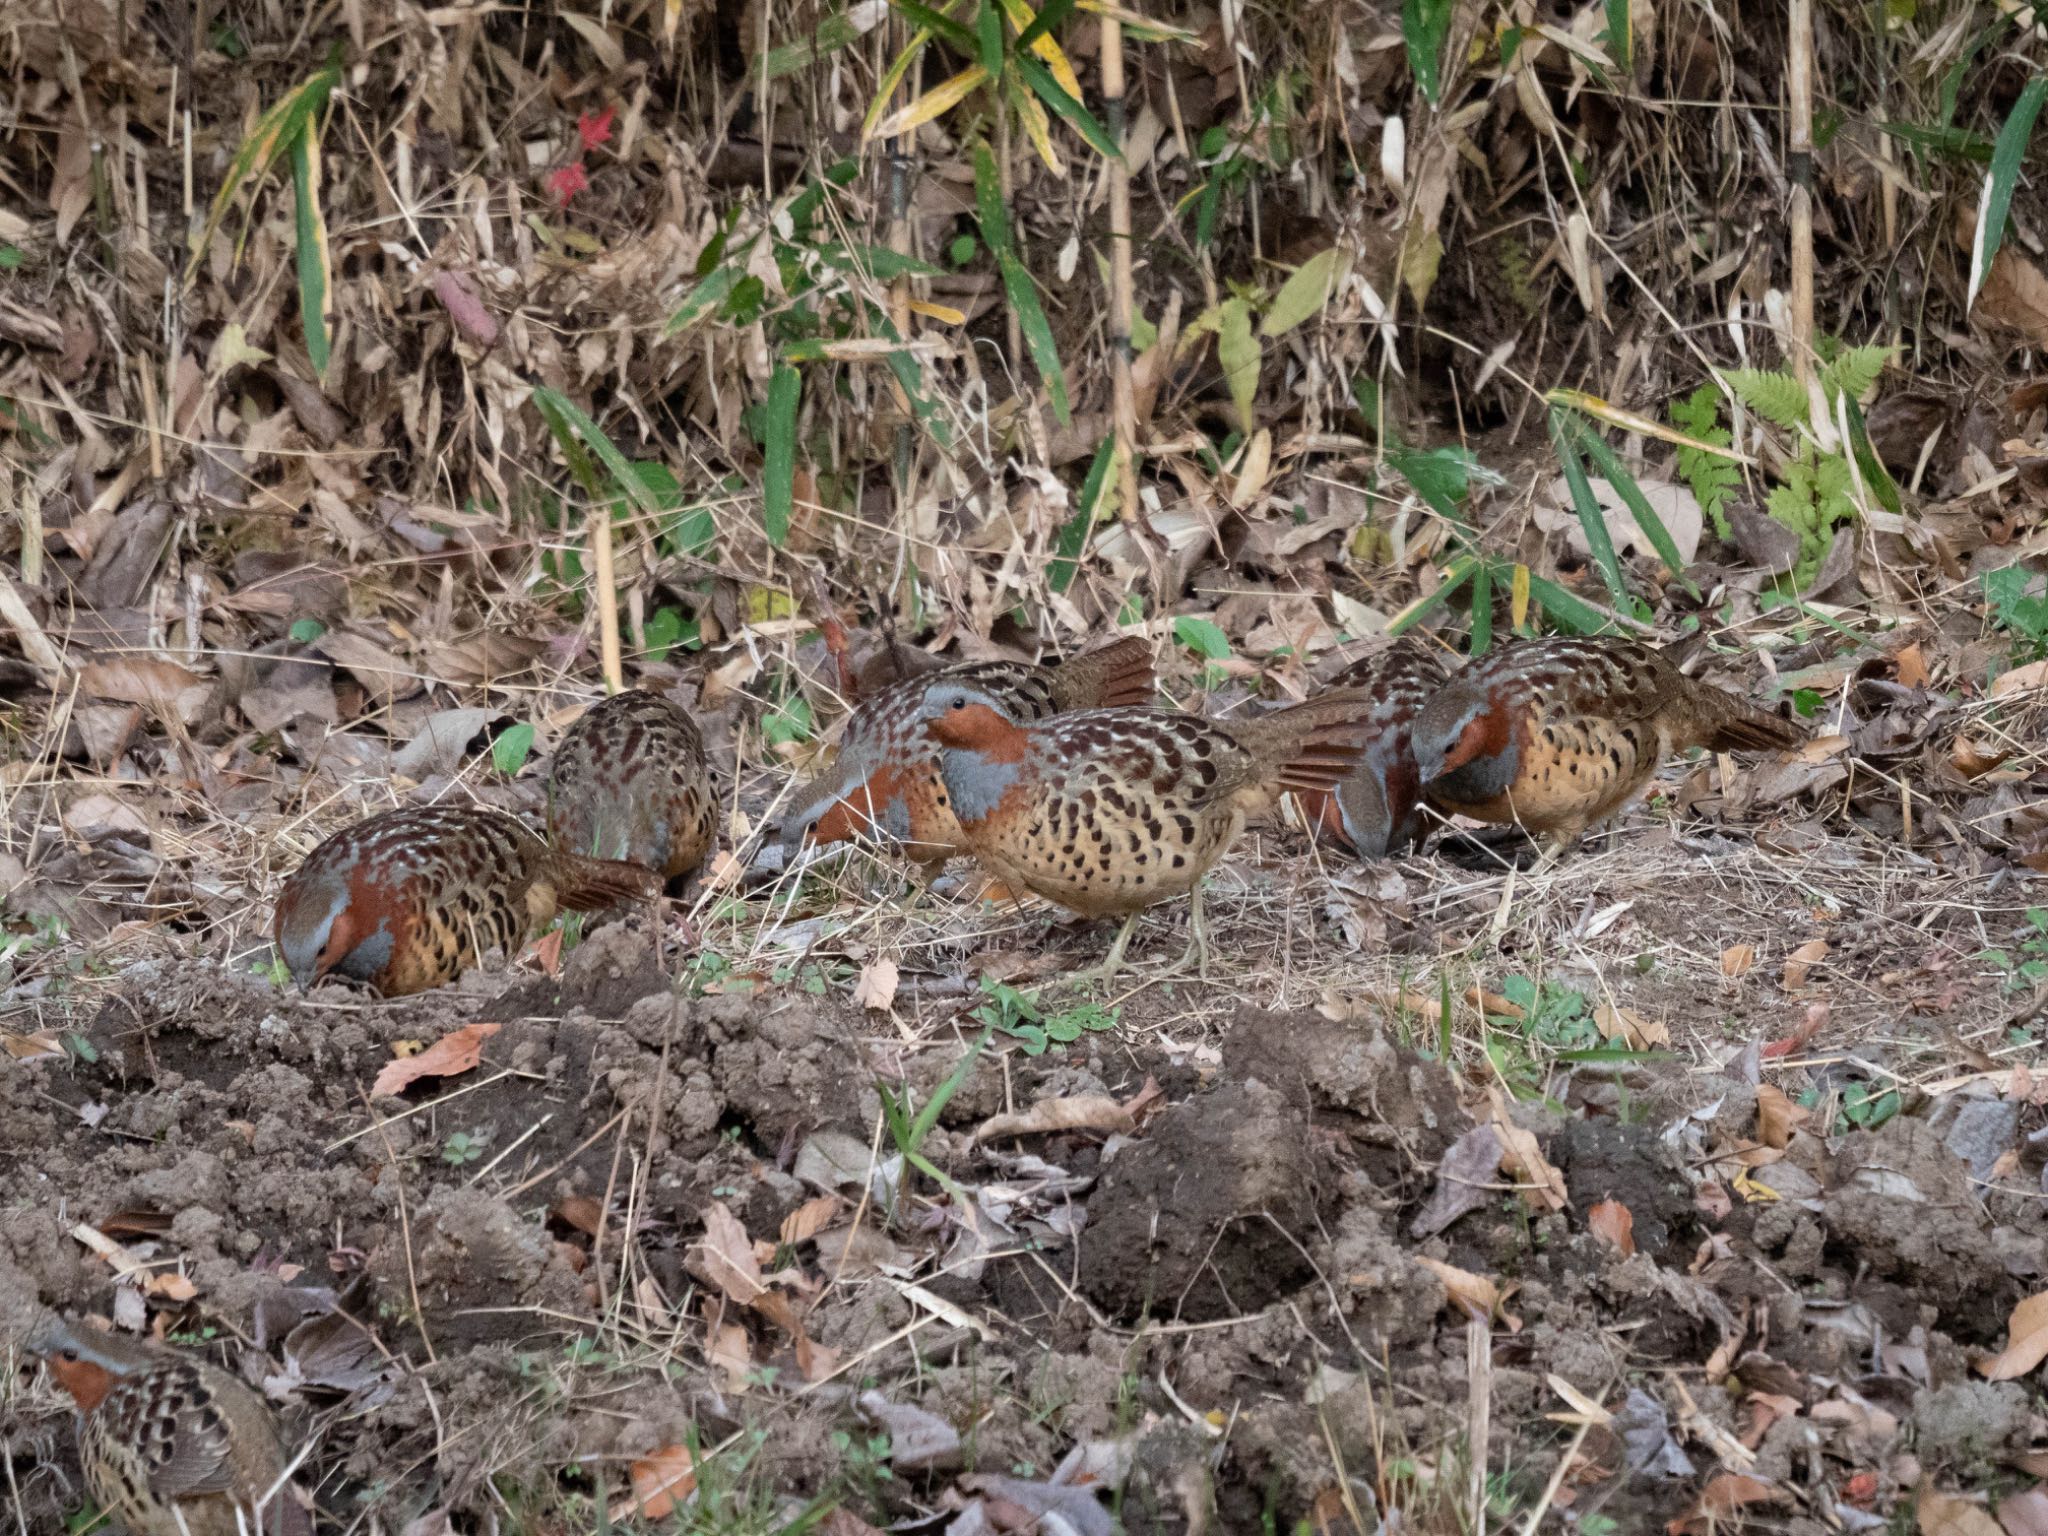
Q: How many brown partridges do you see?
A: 7